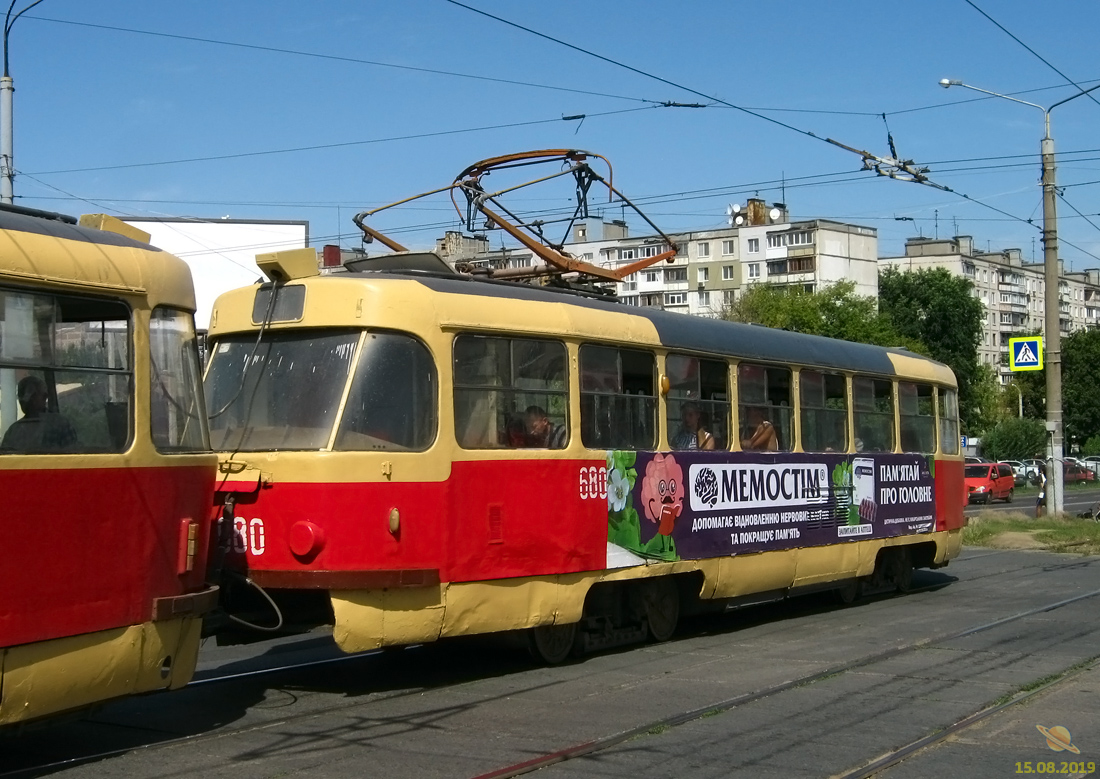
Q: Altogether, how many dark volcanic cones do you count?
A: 0